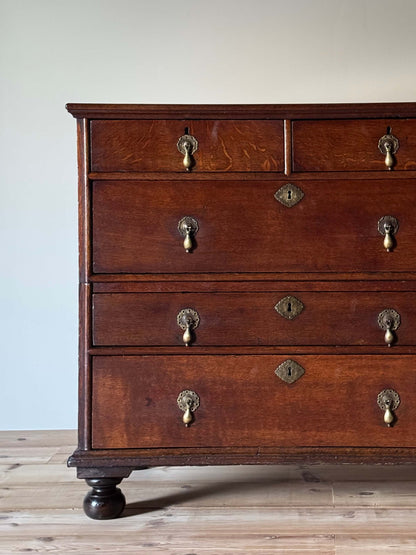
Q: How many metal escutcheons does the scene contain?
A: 3